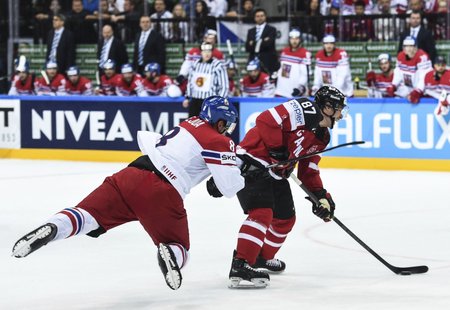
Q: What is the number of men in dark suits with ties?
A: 5